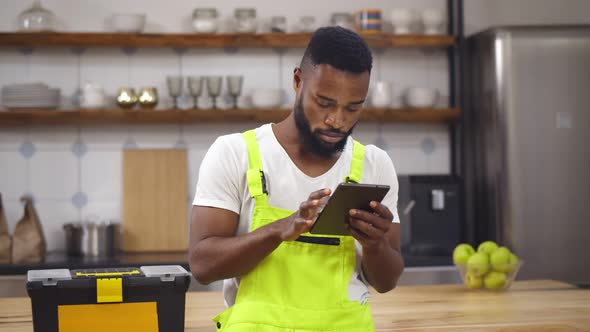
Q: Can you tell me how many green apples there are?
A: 7